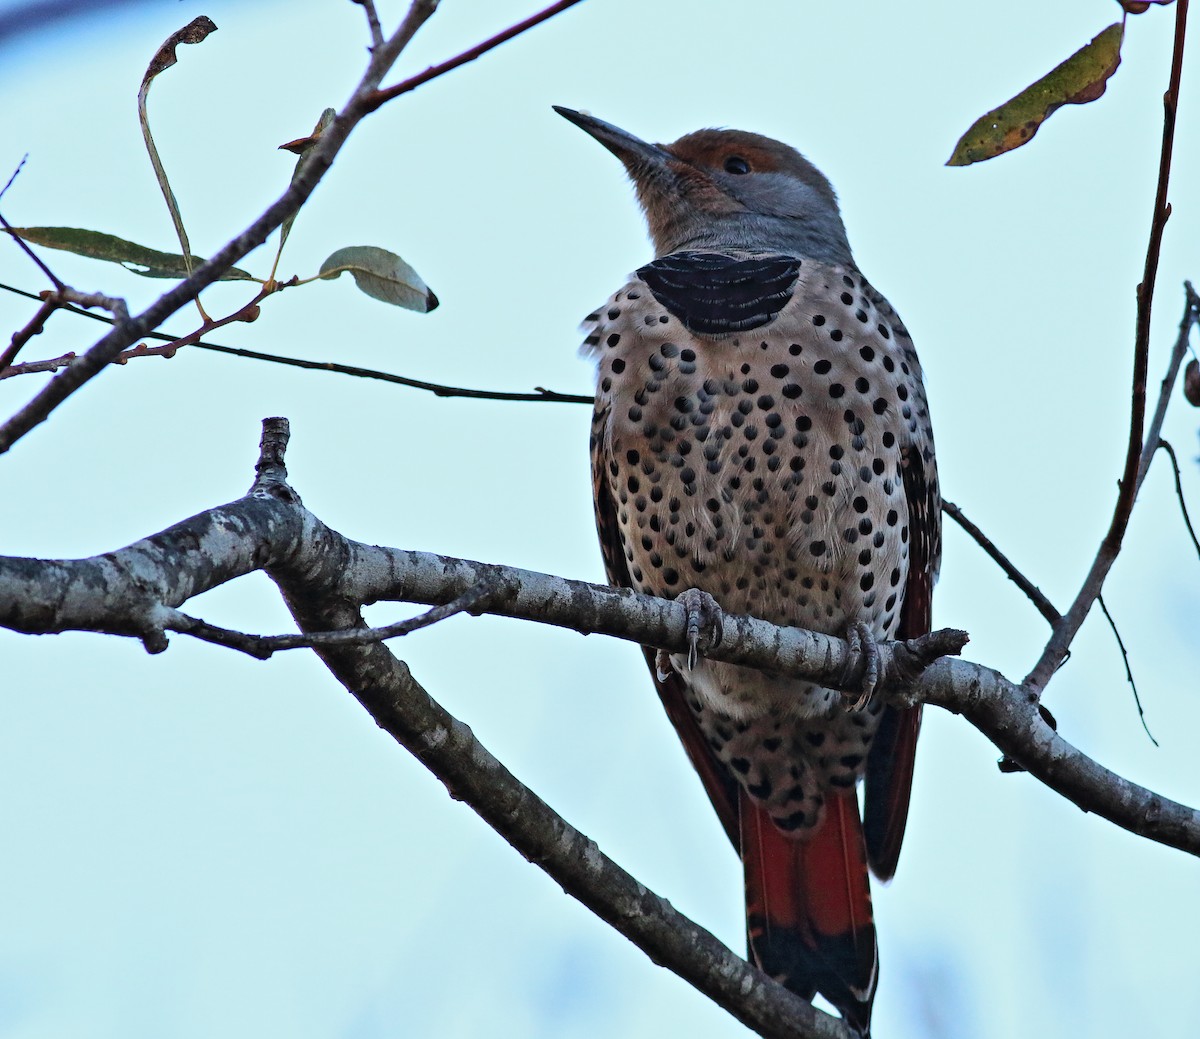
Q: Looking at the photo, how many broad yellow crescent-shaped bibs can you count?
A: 0